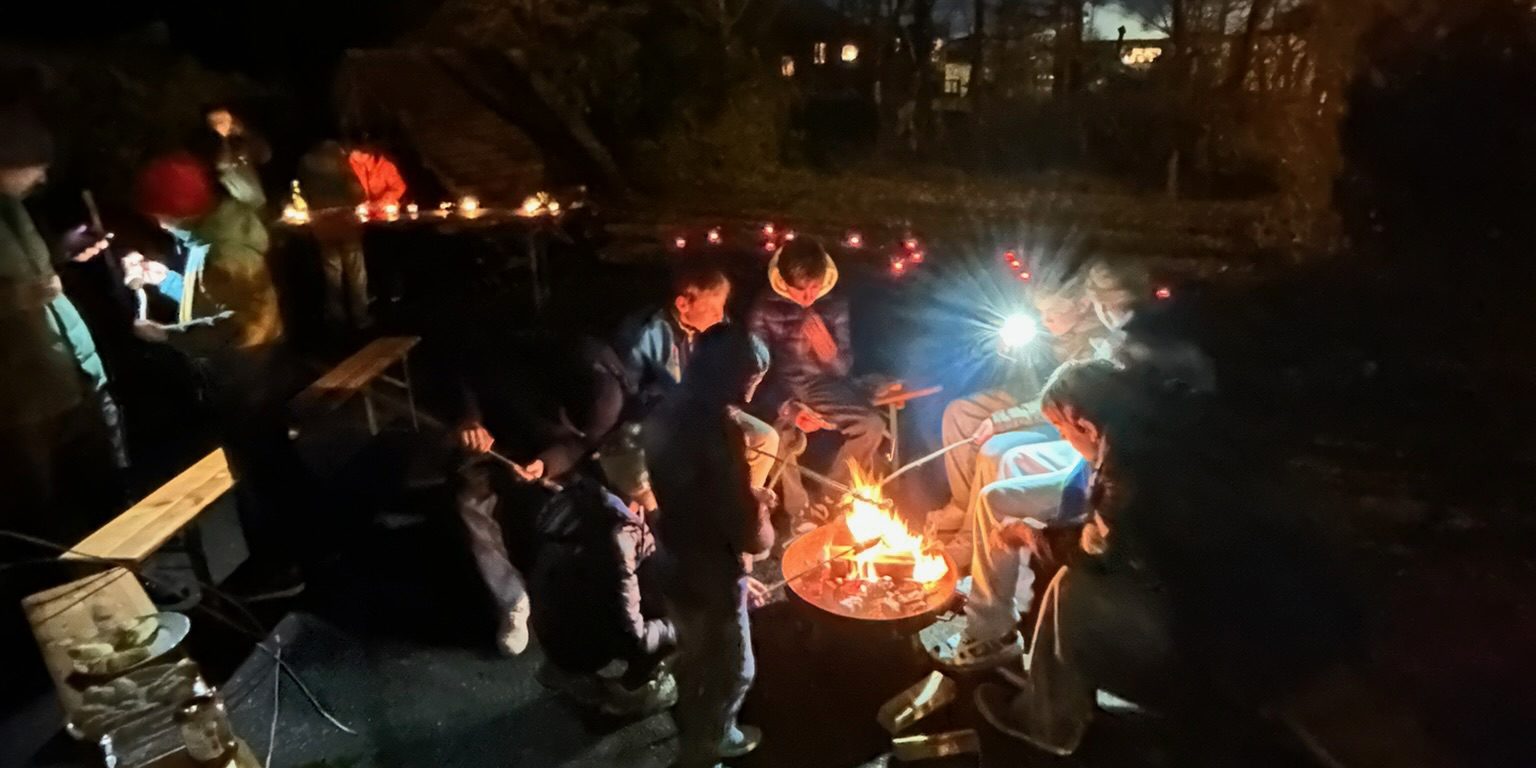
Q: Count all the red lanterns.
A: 13